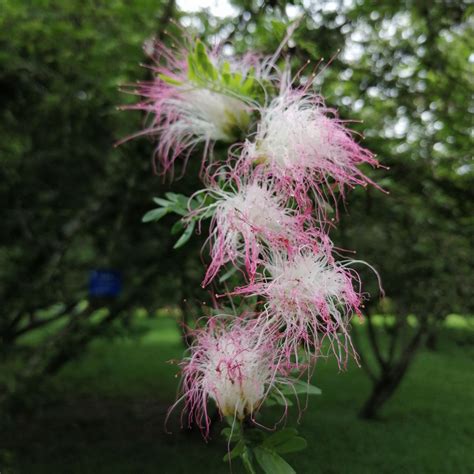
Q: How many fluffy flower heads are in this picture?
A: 5